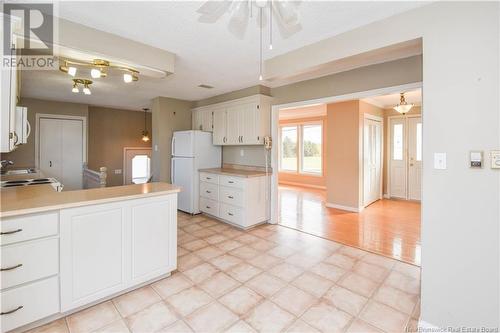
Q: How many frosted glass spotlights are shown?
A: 5